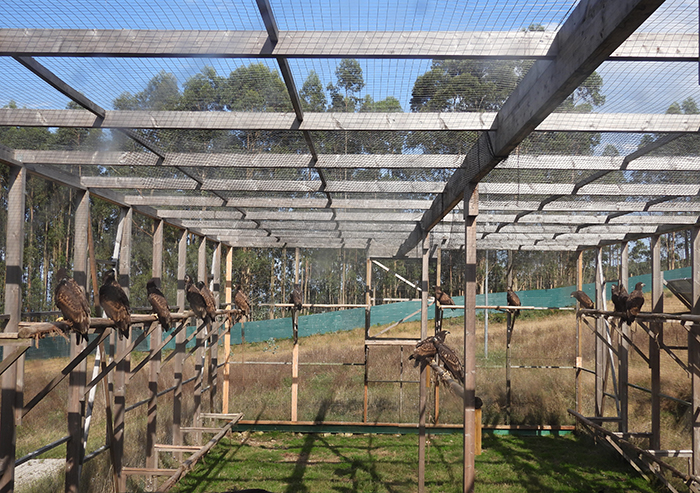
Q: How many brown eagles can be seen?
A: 14